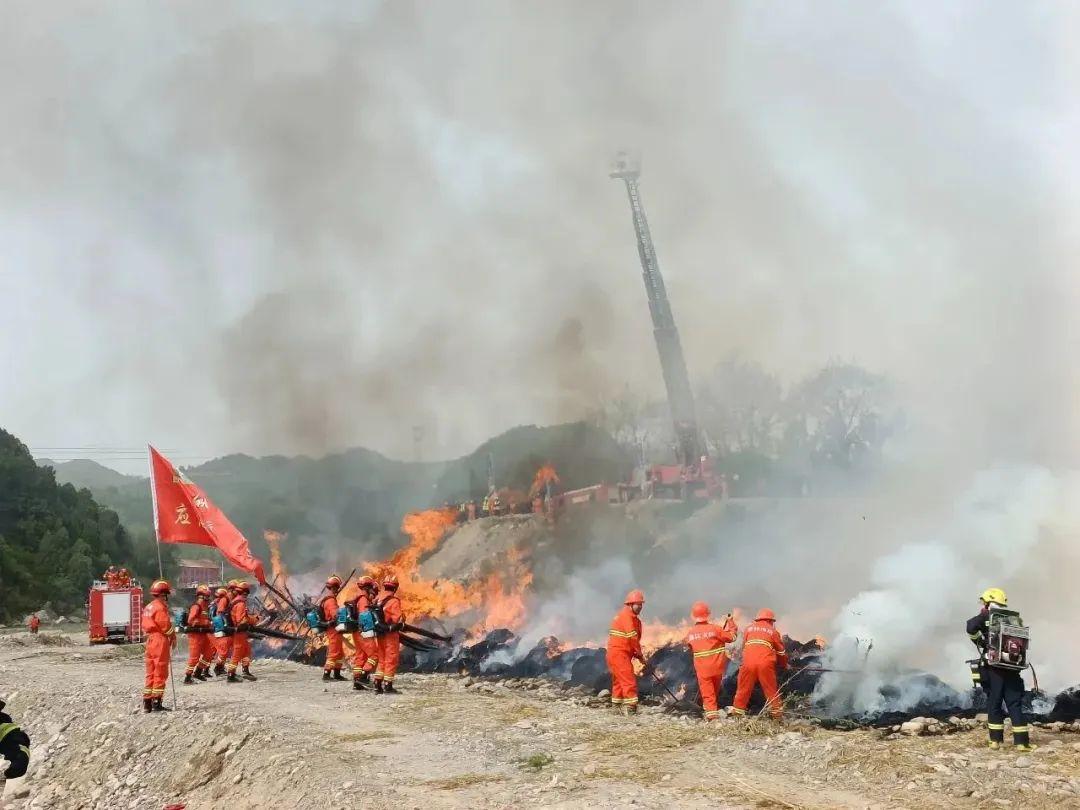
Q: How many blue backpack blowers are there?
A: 5